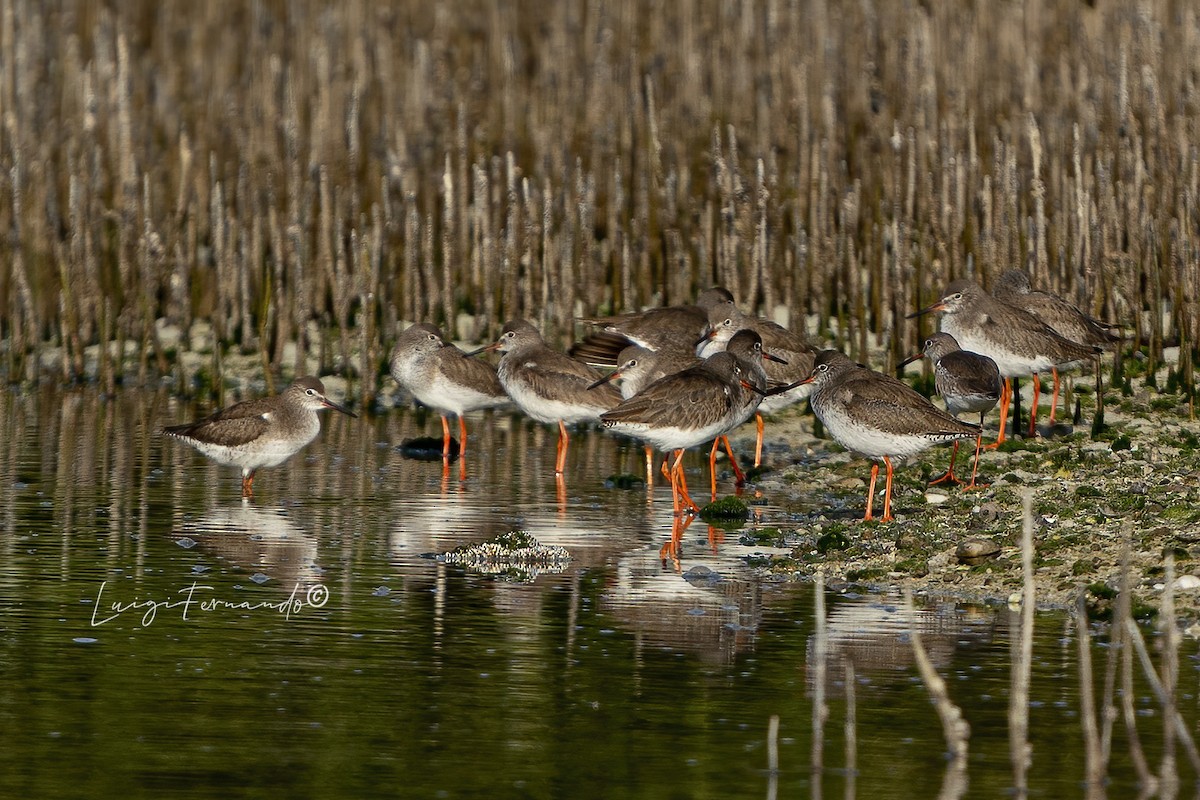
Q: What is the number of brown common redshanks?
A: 12